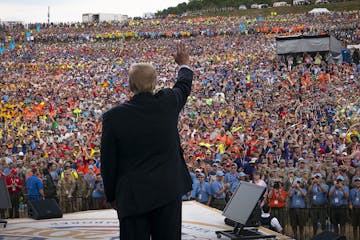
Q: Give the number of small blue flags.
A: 6